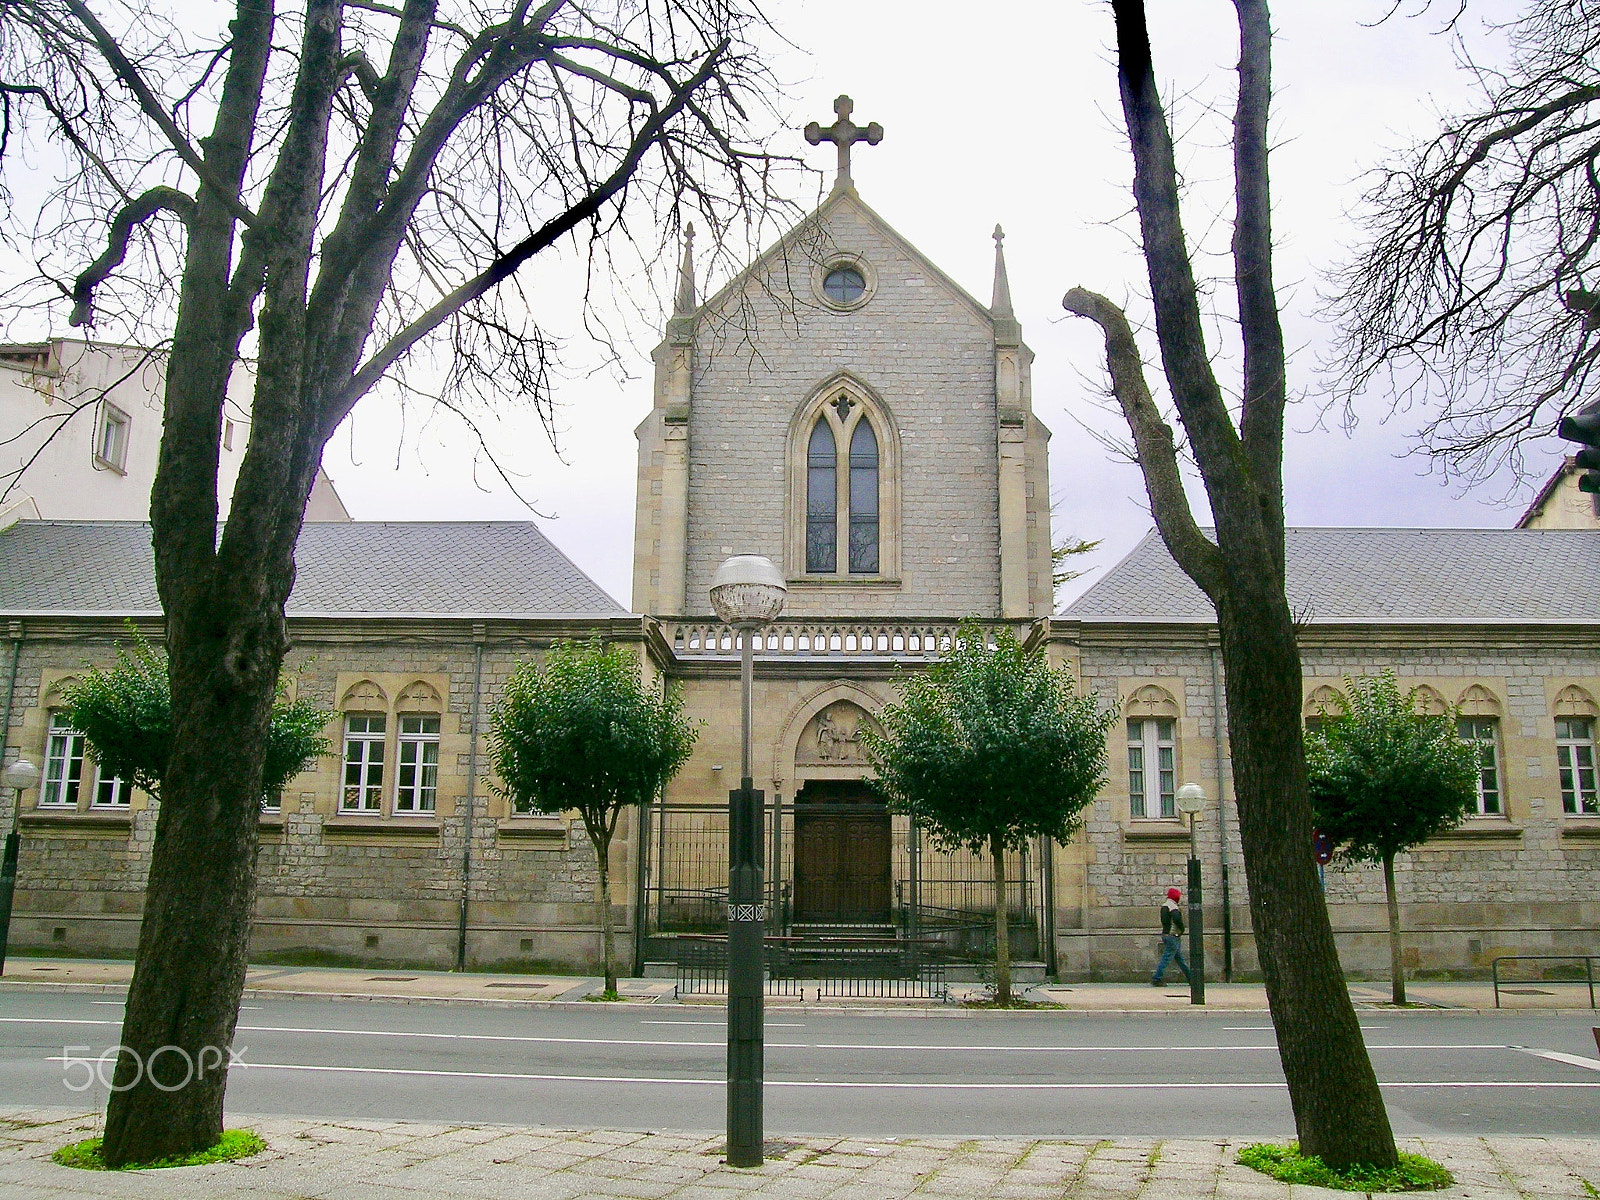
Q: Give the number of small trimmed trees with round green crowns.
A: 4